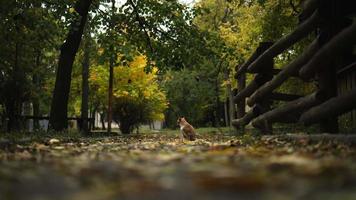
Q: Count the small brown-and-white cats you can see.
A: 1